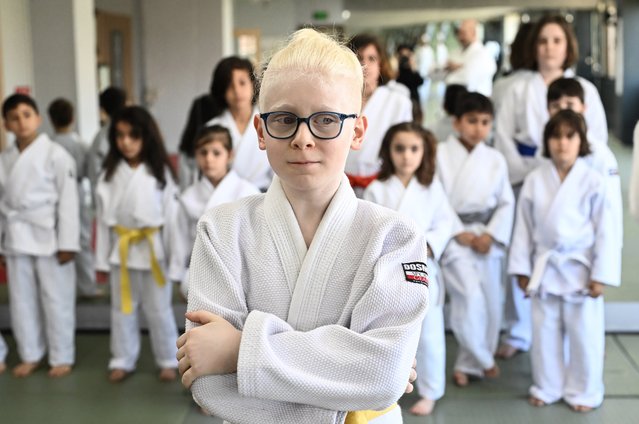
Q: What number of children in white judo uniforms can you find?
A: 11